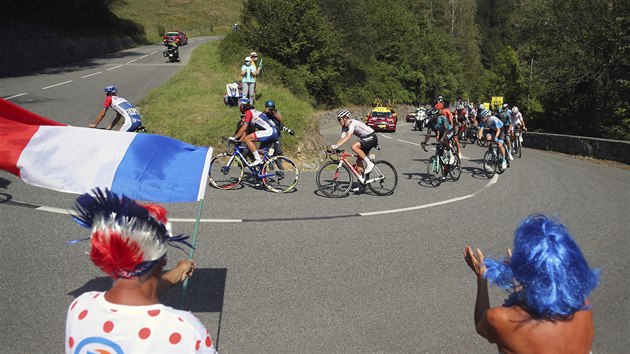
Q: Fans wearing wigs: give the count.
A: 2